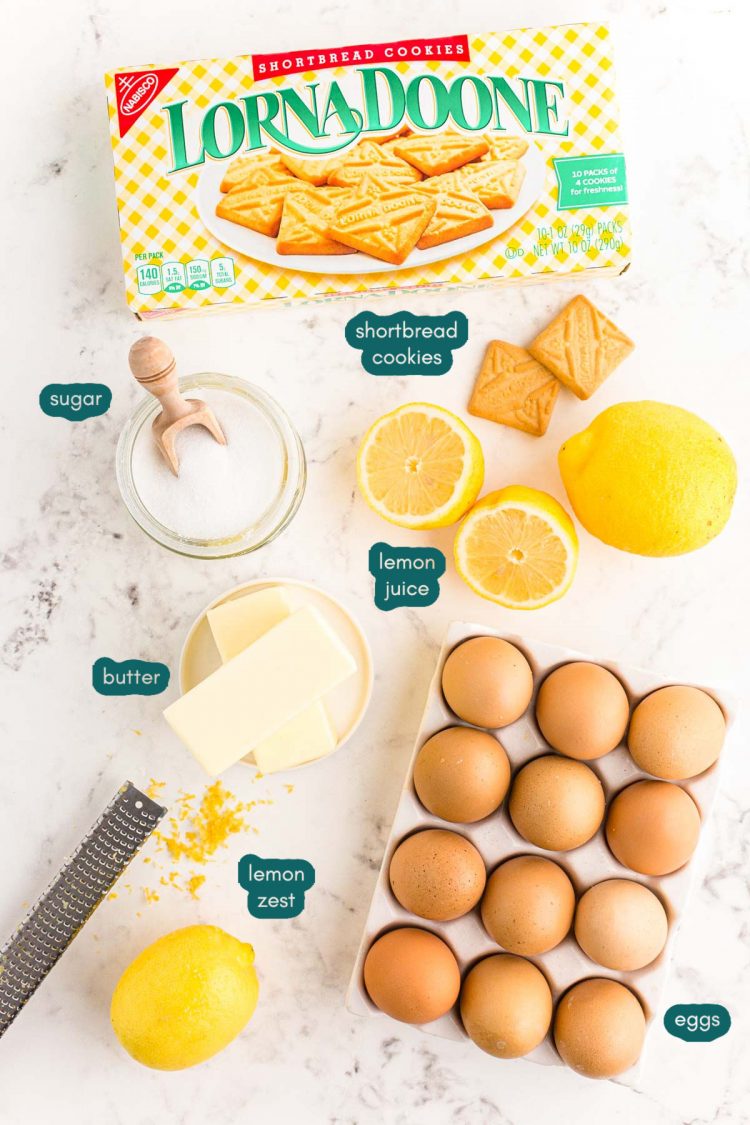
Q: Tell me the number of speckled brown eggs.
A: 12